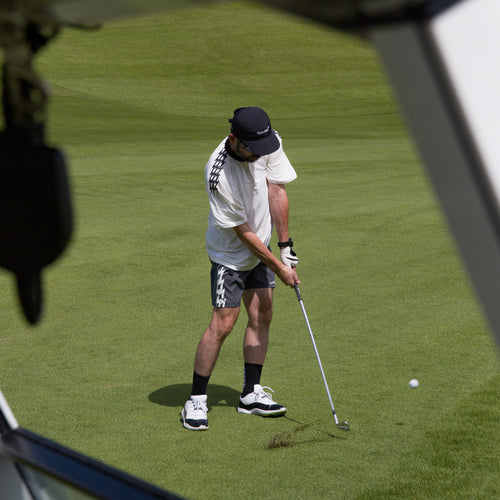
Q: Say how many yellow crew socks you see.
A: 0